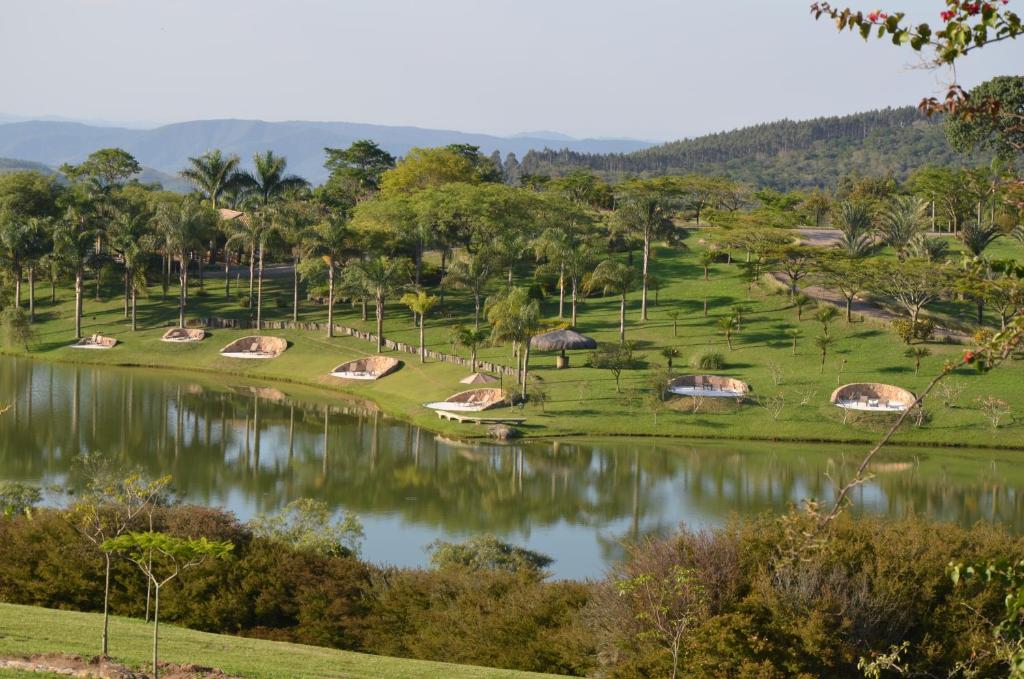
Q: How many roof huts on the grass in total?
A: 1